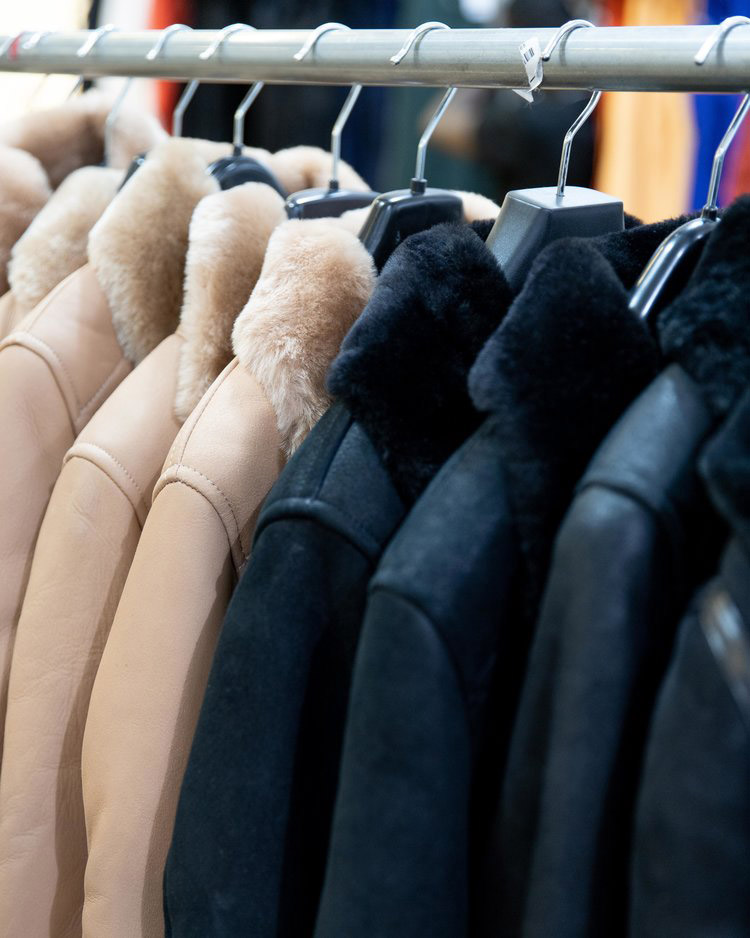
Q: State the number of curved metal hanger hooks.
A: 9